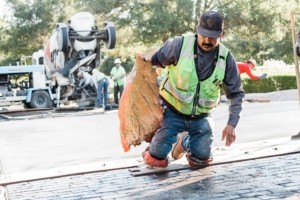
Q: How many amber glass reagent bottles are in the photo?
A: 0